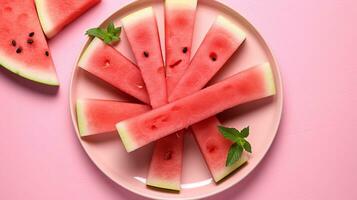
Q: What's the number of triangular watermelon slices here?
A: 2